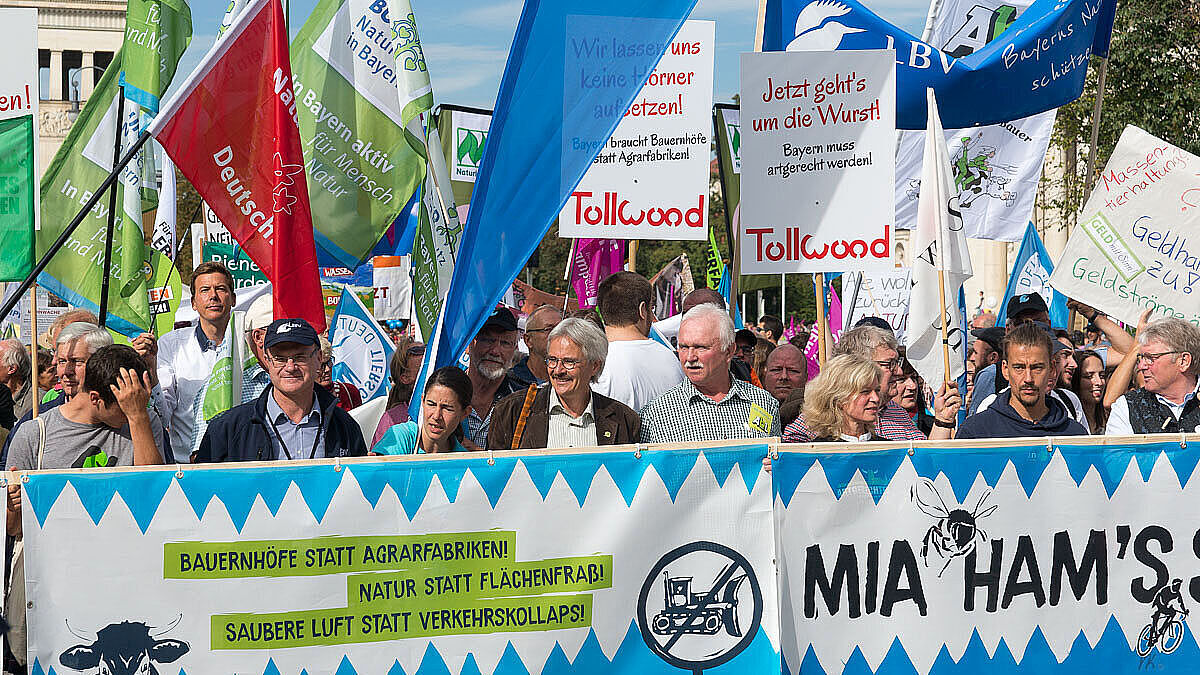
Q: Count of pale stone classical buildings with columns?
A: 2